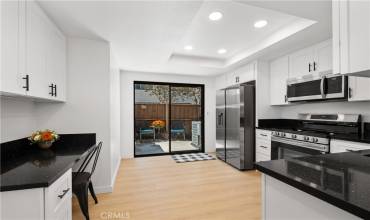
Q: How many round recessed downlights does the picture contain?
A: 4